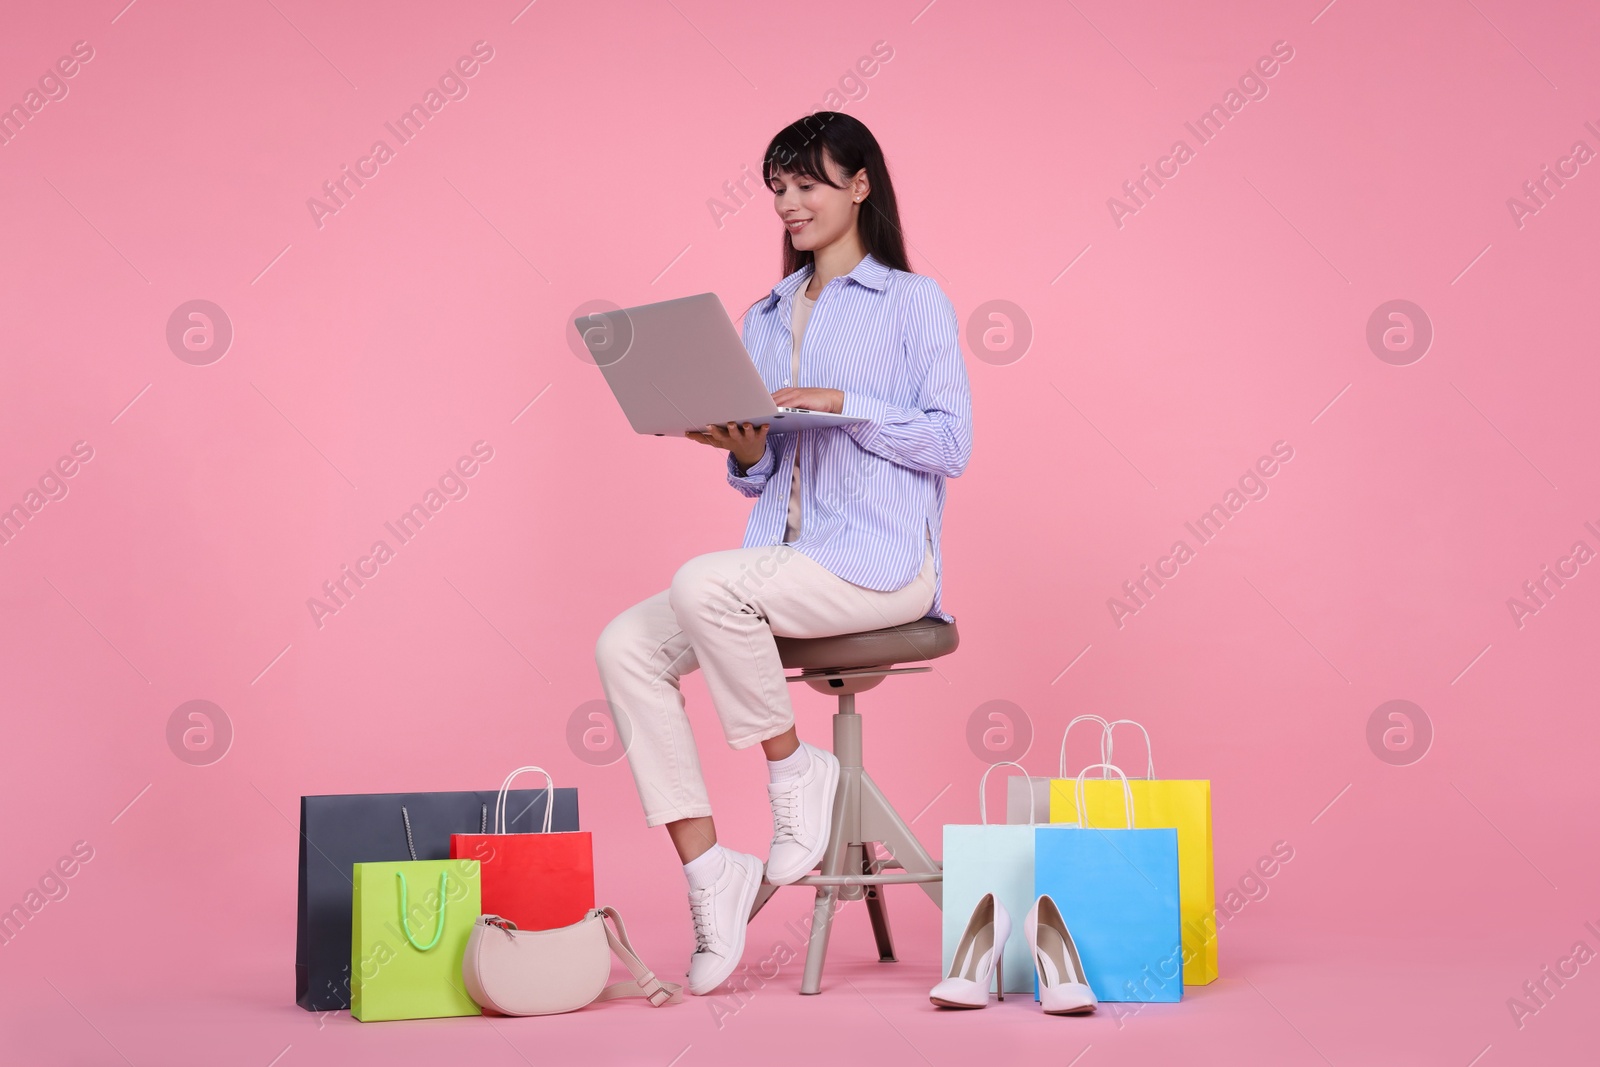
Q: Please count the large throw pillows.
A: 0